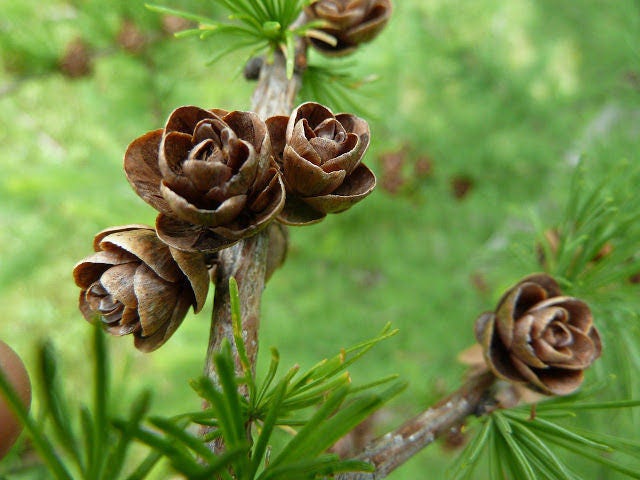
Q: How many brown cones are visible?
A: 5